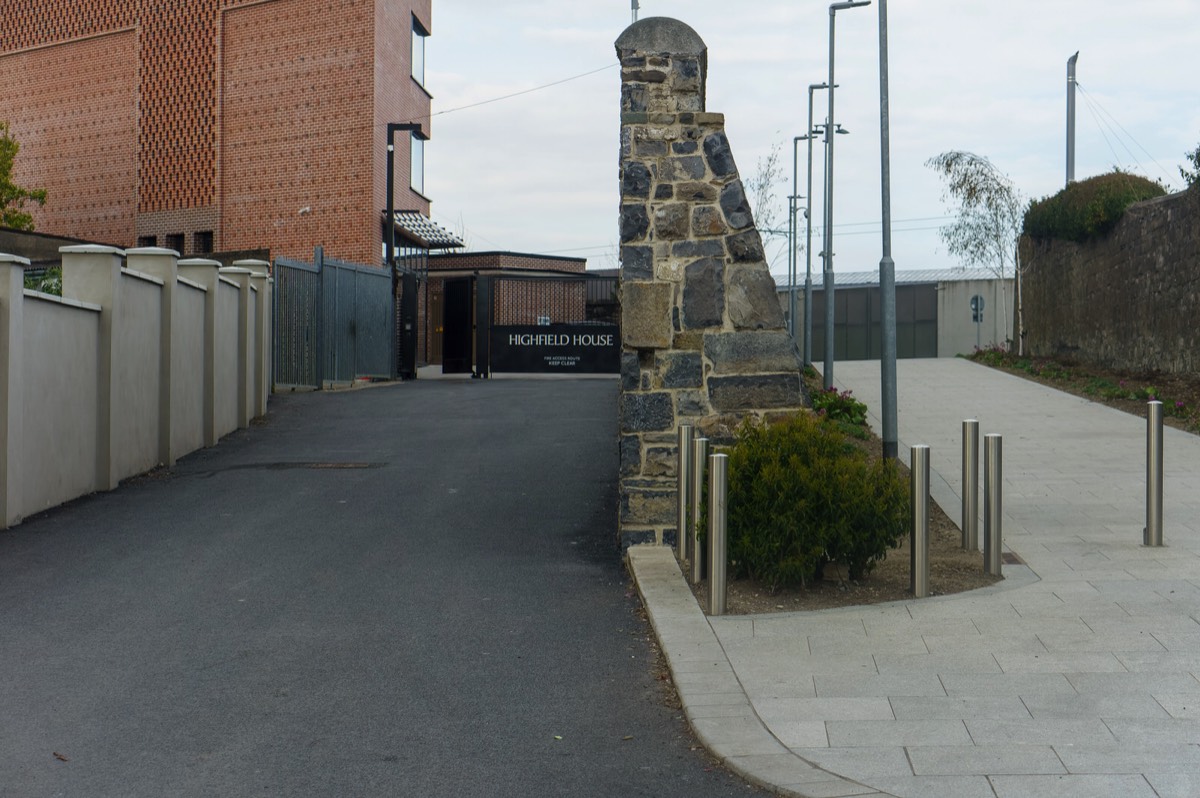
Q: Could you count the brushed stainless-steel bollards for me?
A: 7